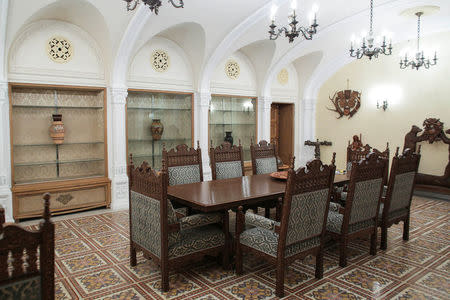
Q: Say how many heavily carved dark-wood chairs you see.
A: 9